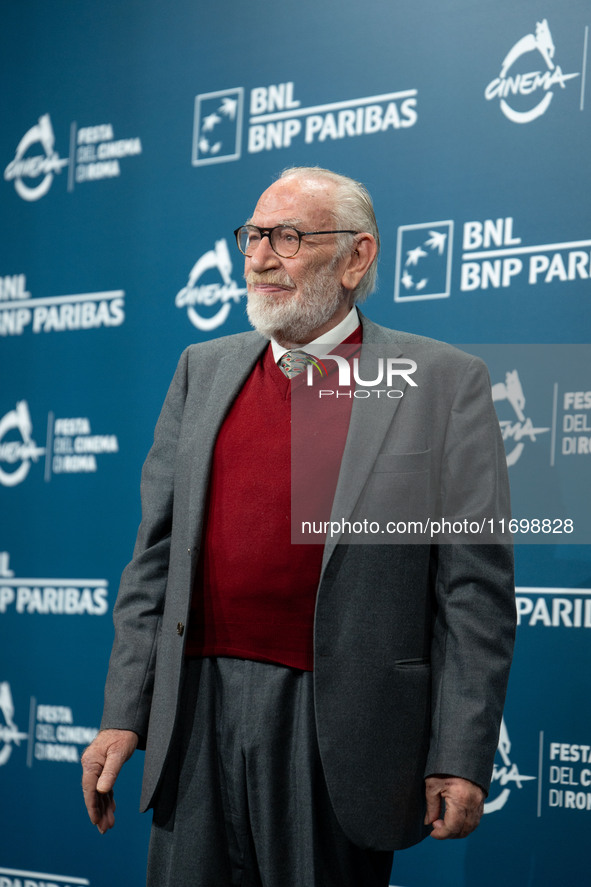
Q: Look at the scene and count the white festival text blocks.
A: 5